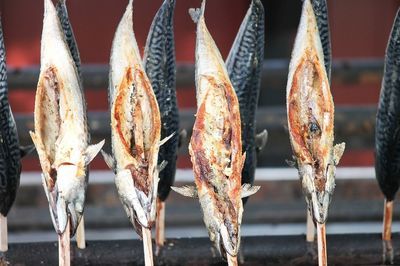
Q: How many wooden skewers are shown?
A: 9